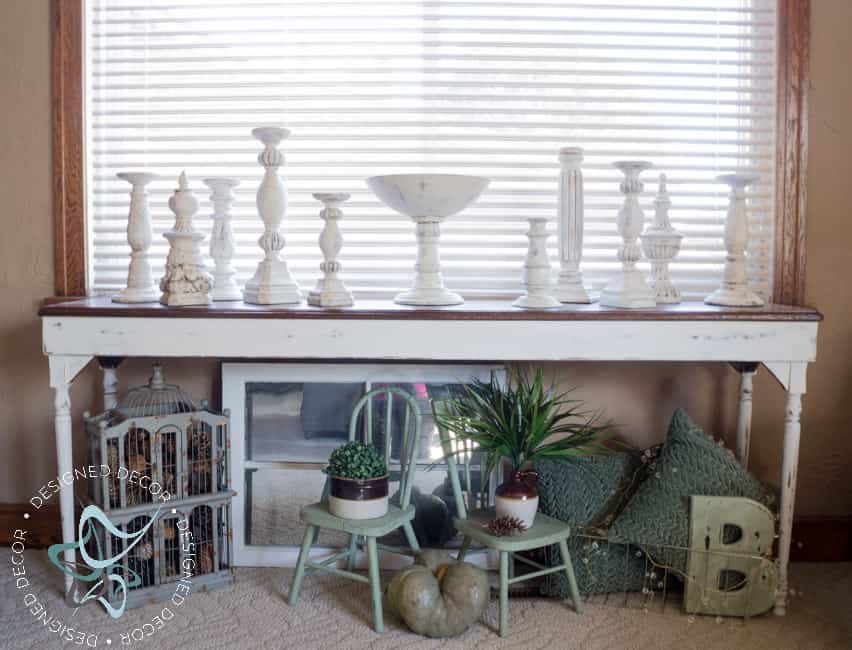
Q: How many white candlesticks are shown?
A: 8